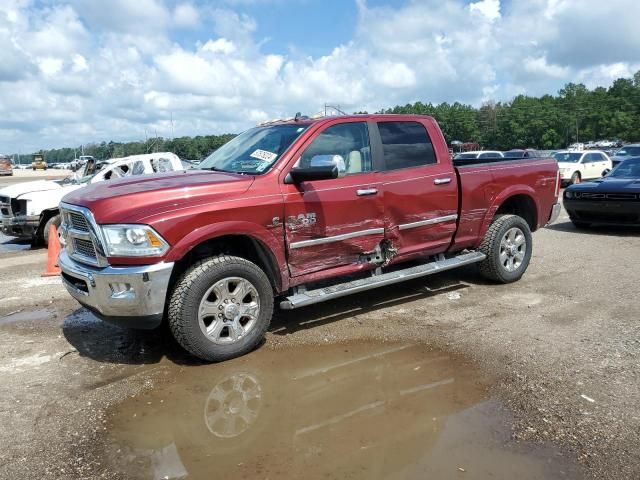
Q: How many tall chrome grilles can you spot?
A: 1